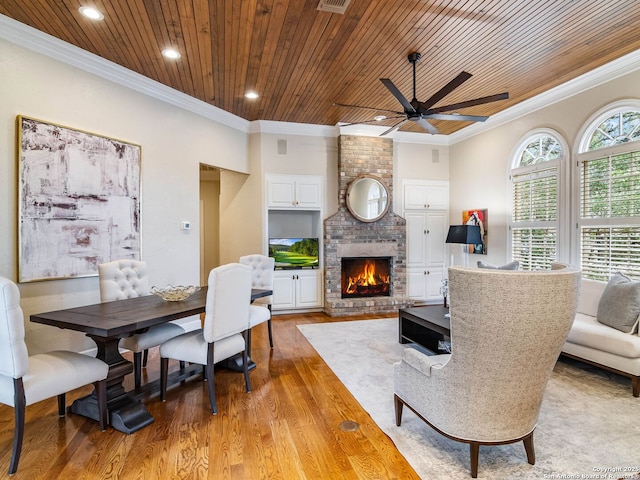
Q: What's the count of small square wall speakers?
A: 2